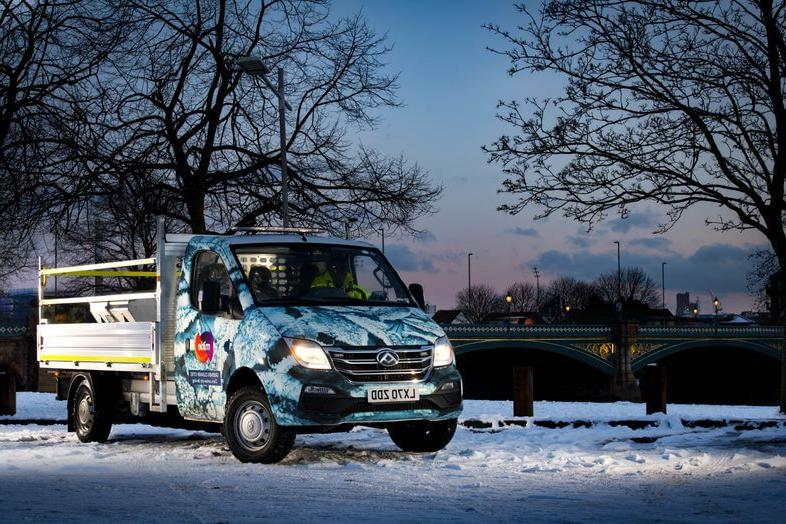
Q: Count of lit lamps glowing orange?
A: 4